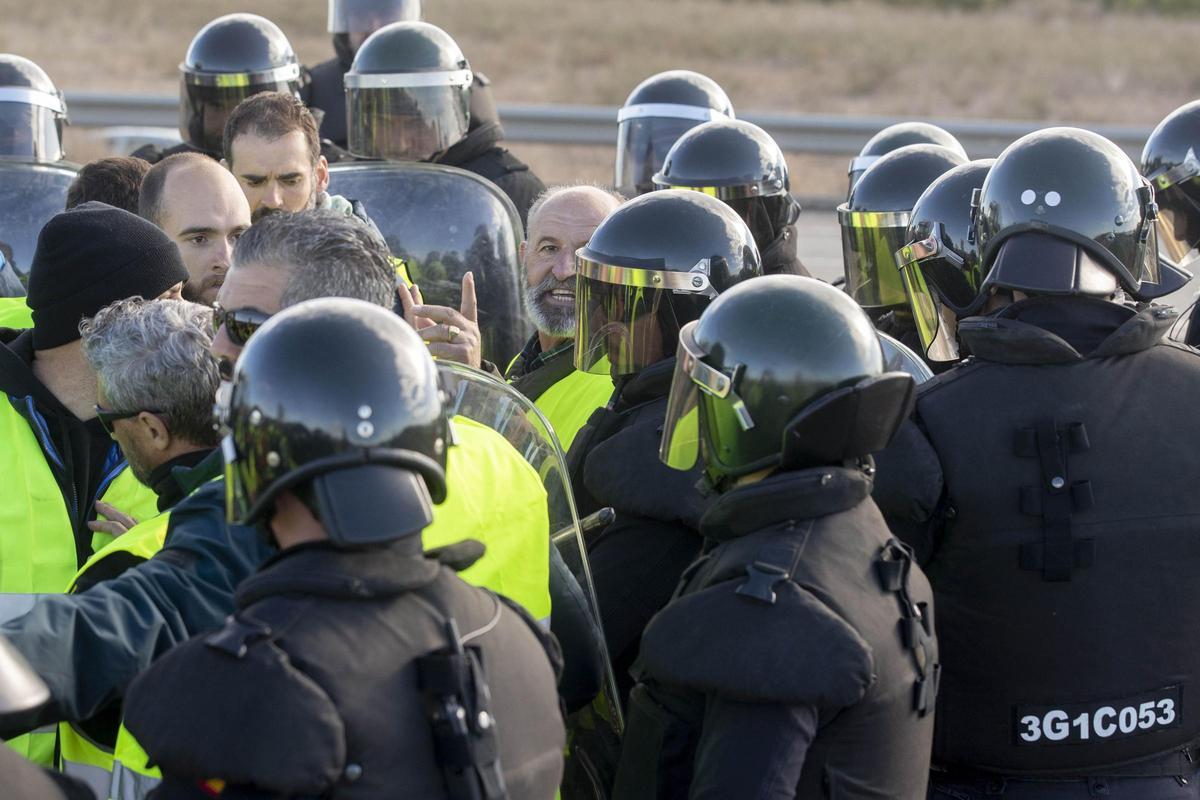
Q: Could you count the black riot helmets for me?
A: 14